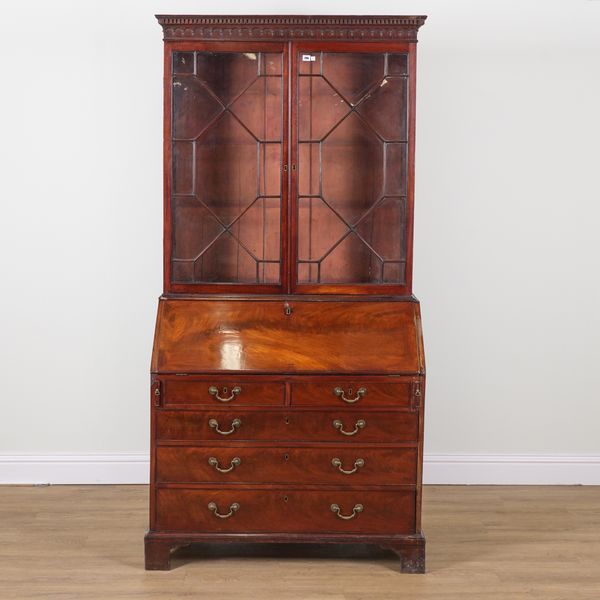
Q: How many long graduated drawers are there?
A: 3